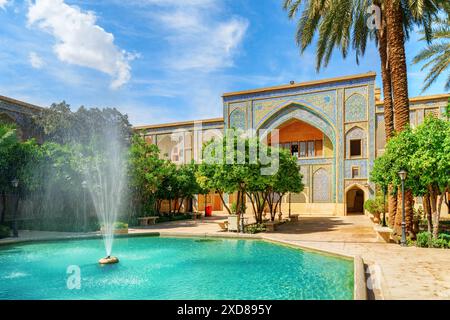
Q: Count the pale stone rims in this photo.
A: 1